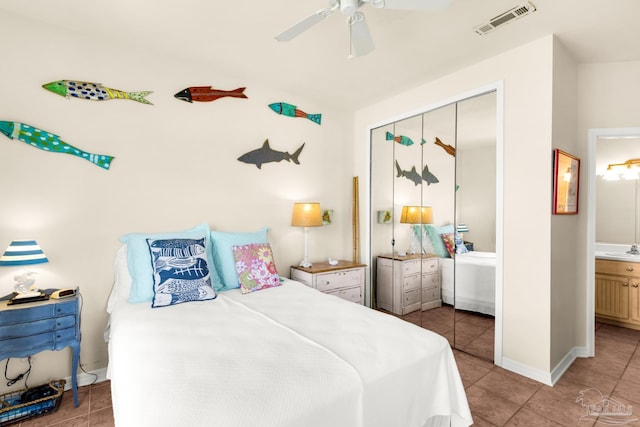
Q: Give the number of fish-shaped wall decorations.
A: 5